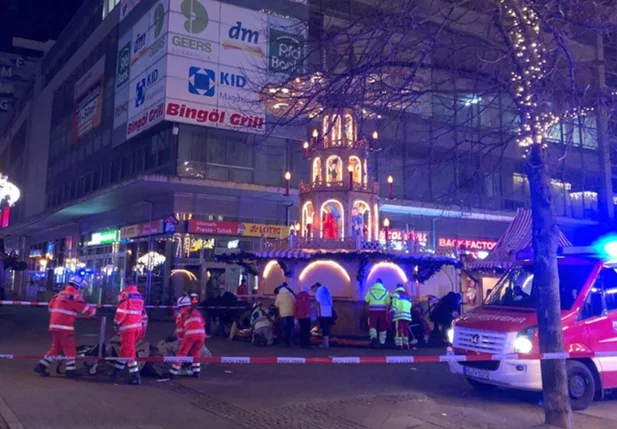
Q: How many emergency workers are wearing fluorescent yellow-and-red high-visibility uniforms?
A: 2